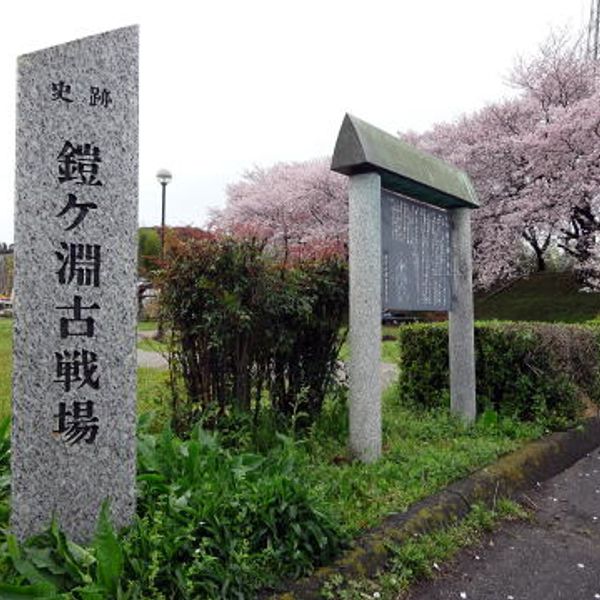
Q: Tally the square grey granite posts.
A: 1